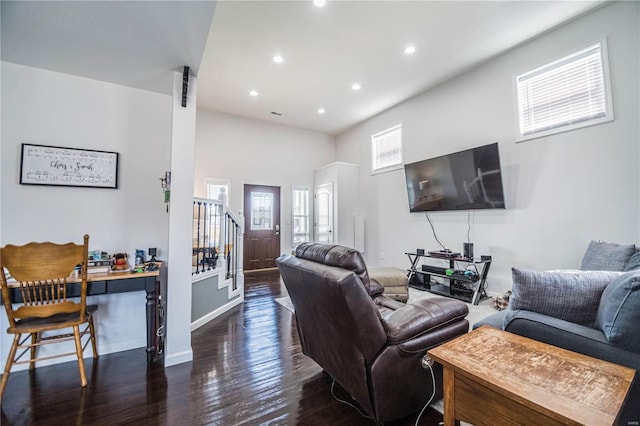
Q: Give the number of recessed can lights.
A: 6